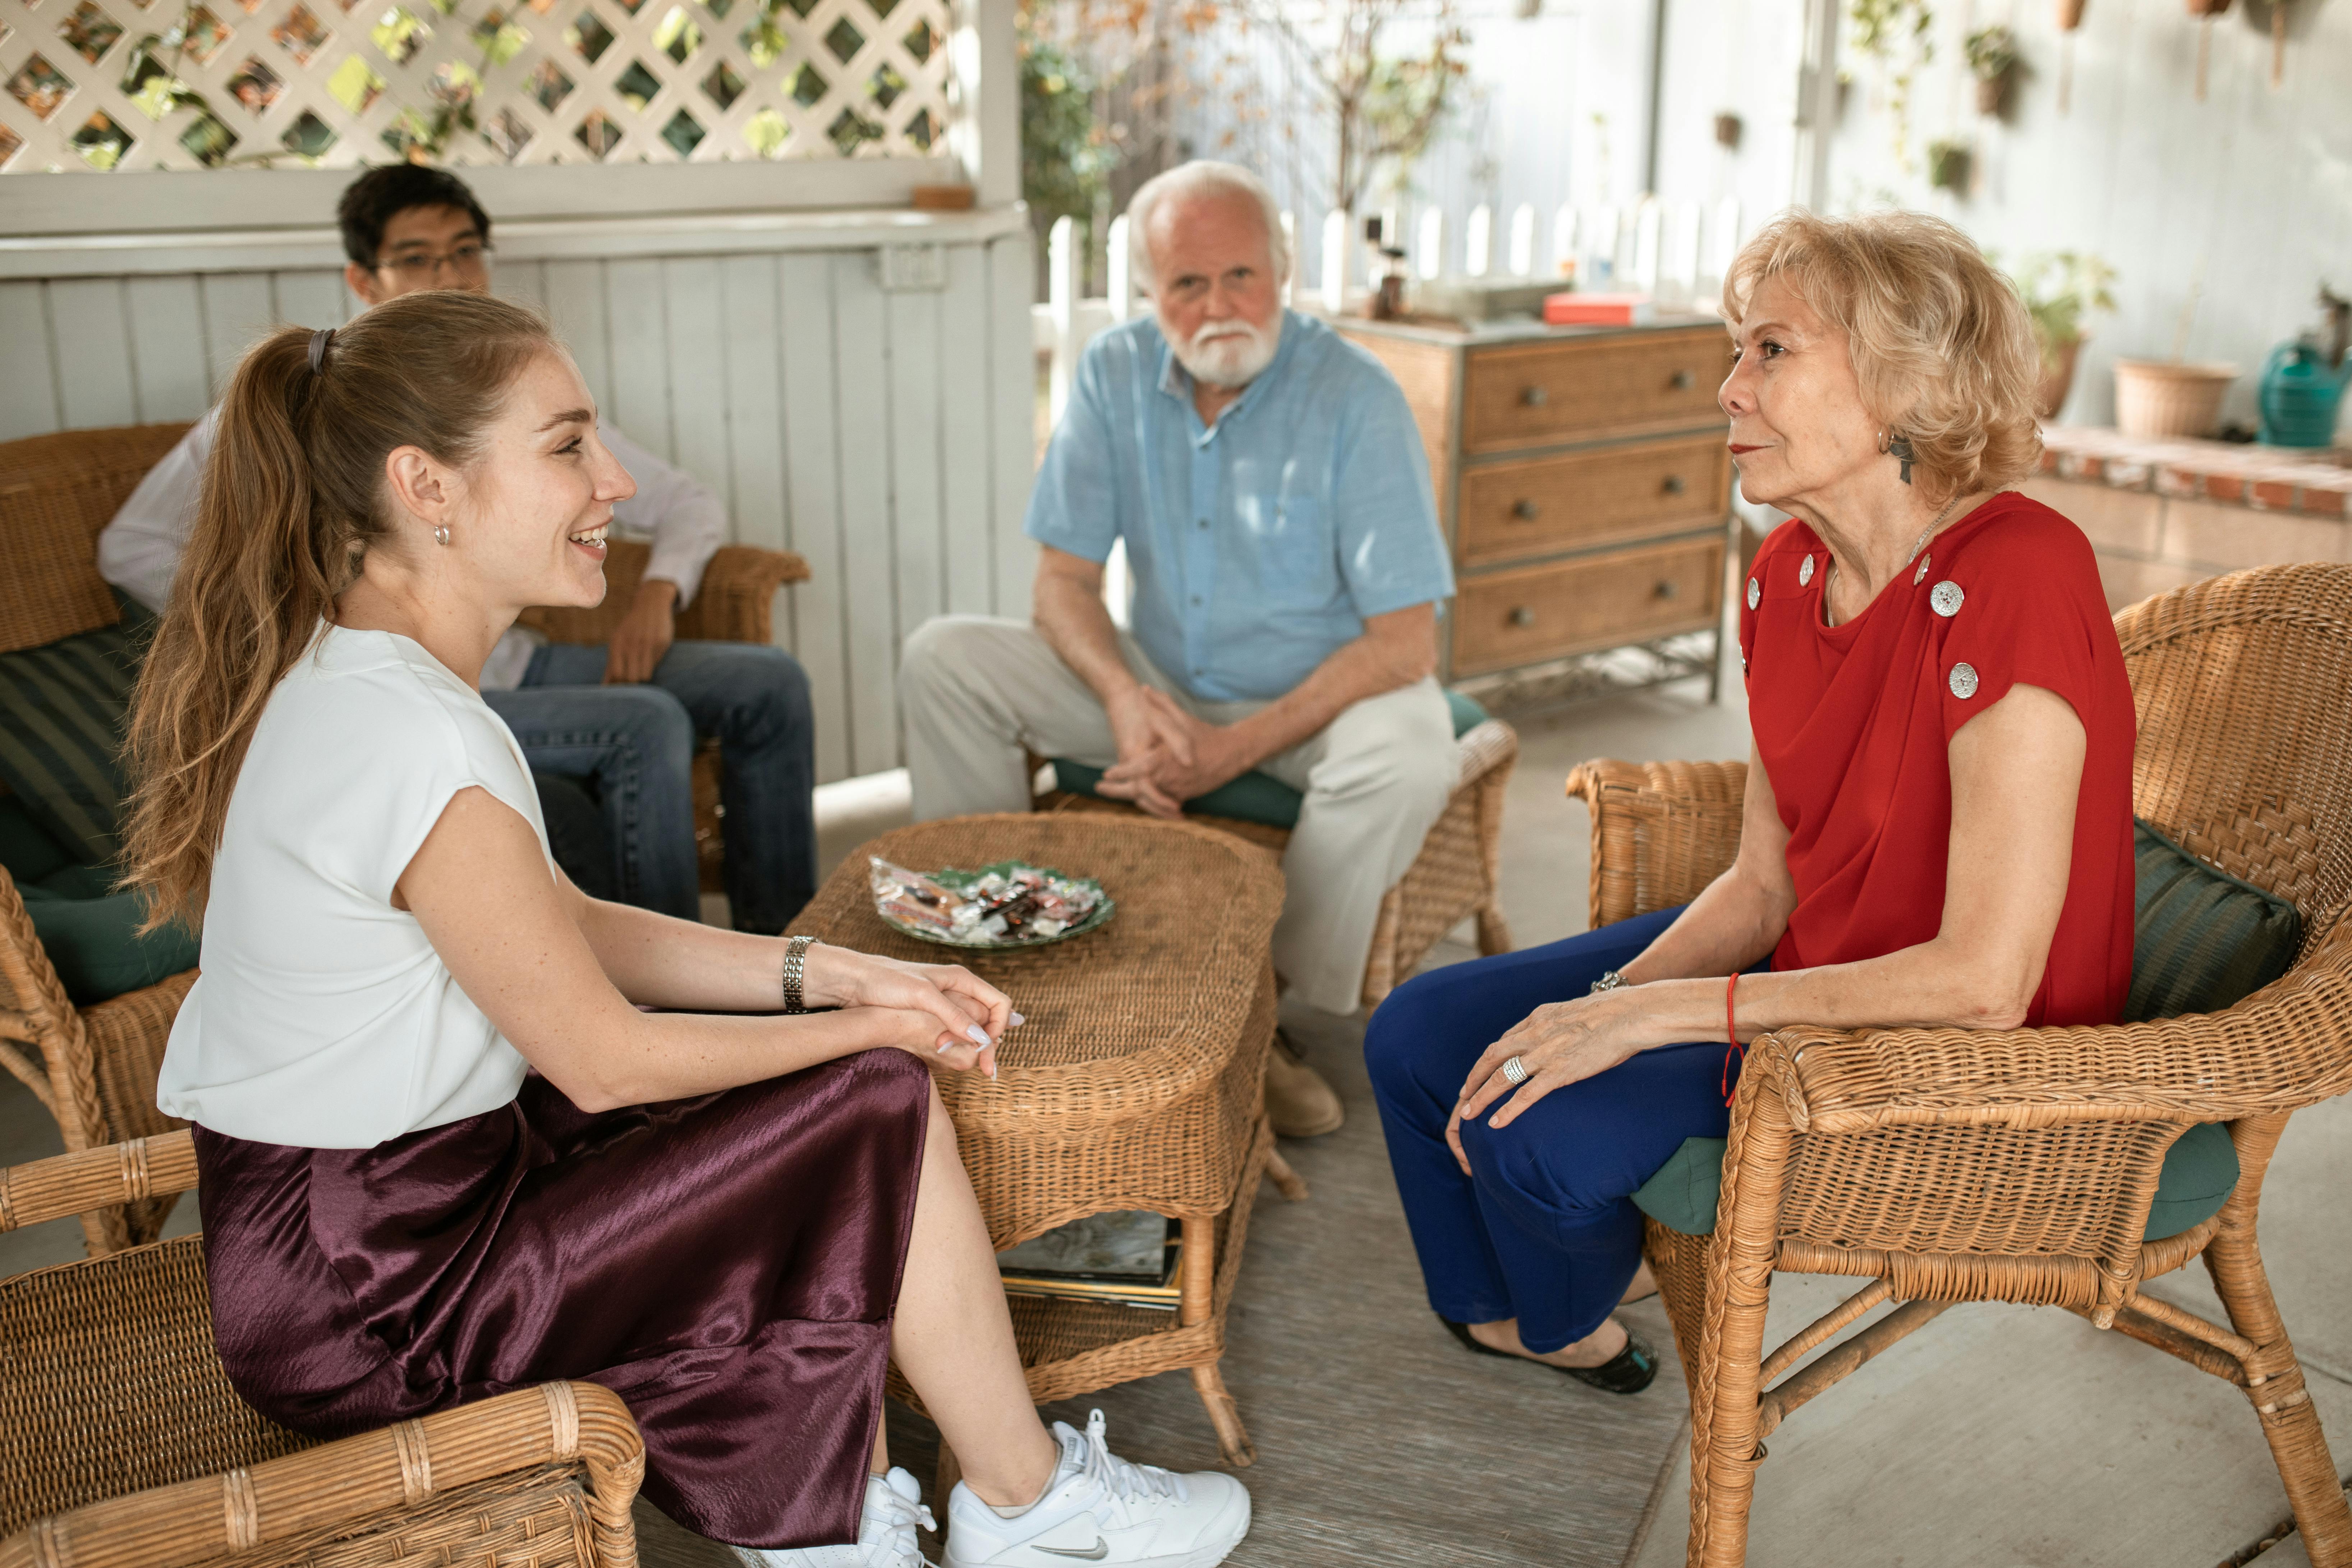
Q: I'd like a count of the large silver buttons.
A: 6